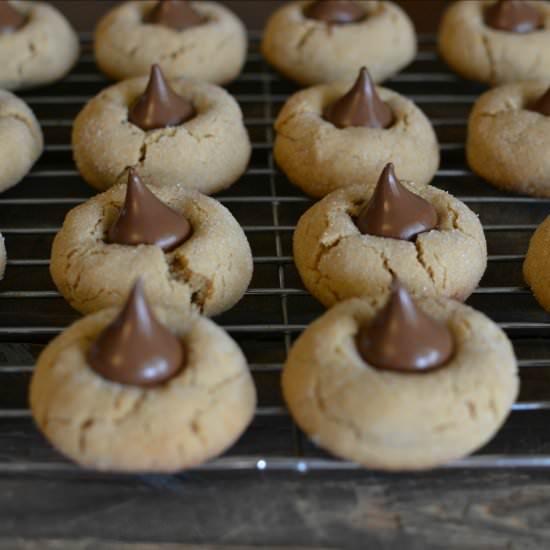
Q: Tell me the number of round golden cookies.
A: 14